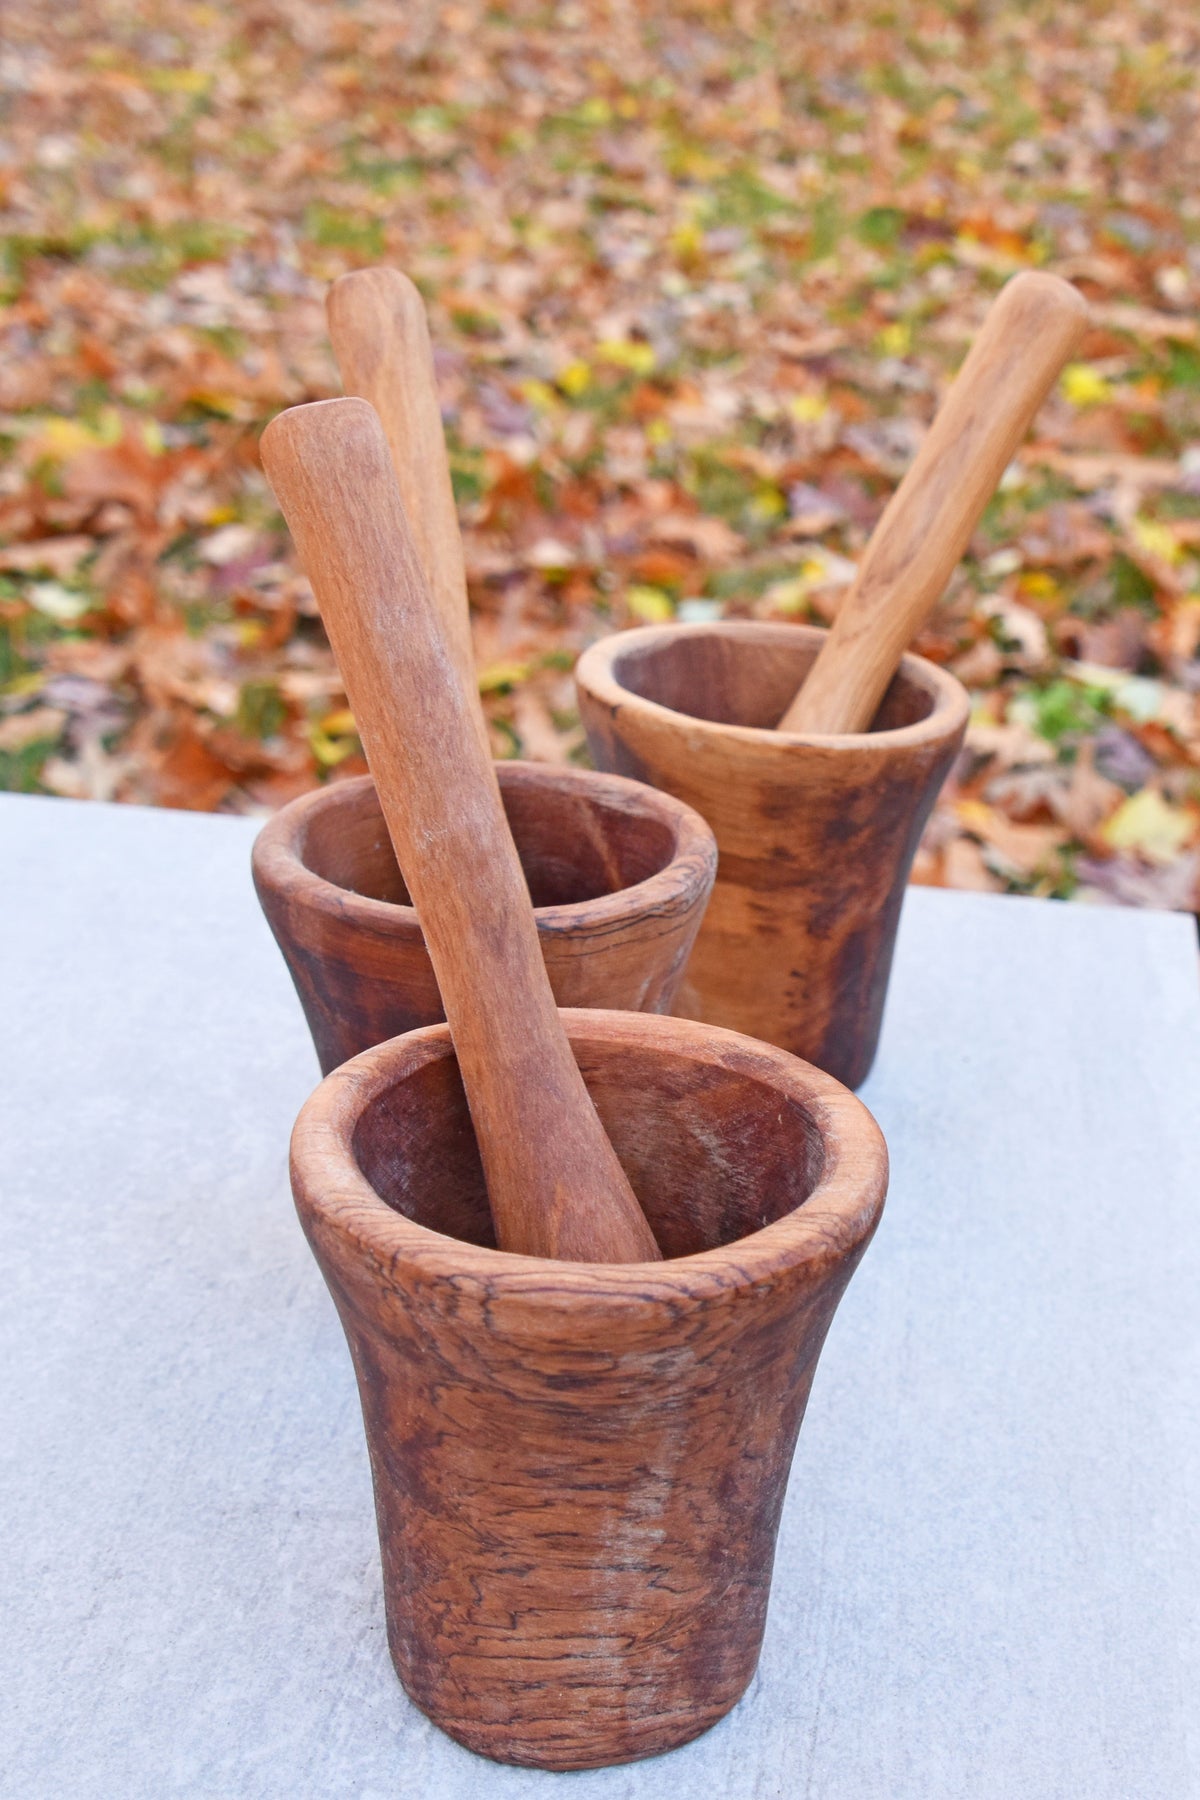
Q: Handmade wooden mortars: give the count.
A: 3